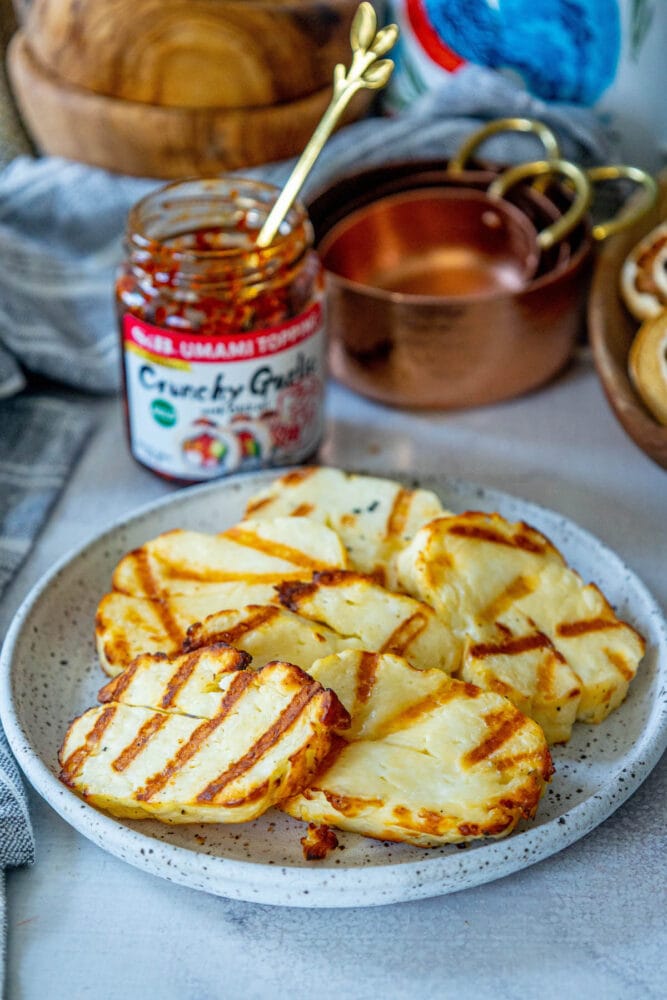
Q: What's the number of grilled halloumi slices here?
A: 6